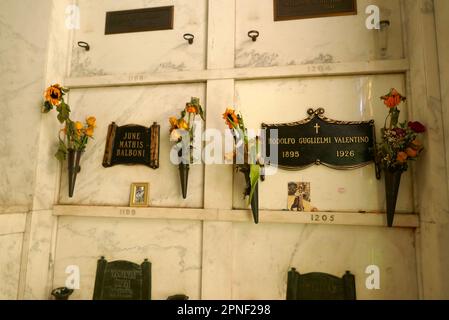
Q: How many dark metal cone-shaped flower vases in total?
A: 4